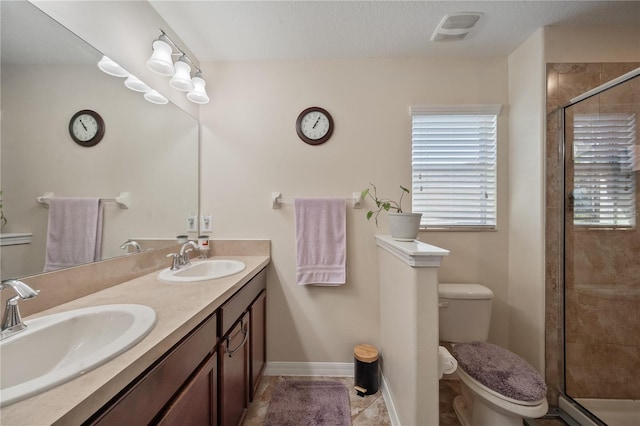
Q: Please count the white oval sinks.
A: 2